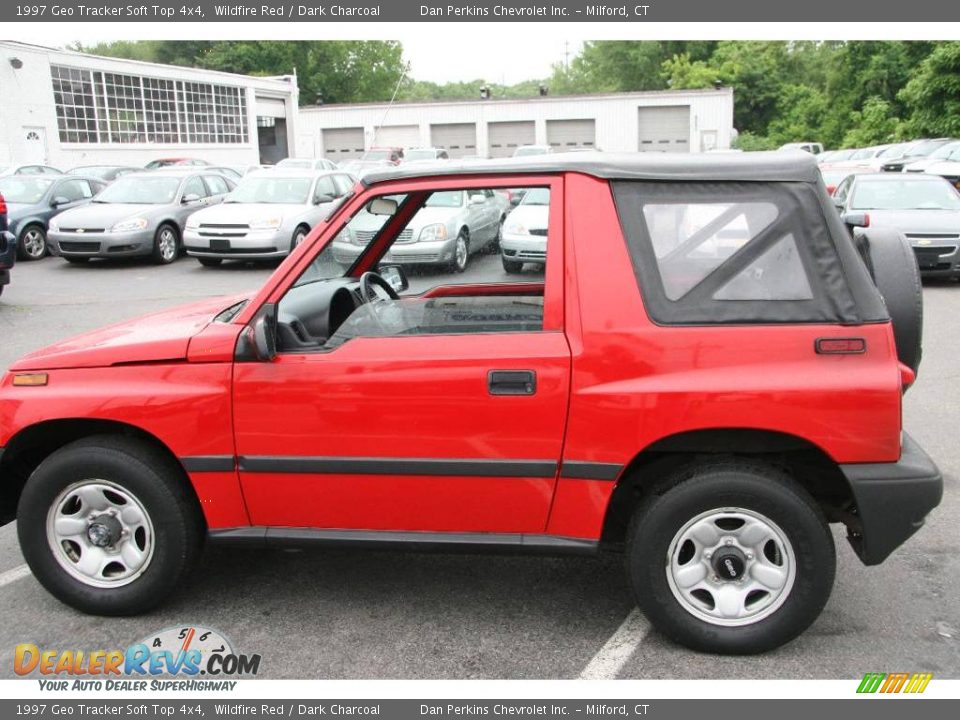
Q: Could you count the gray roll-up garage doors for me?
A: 5